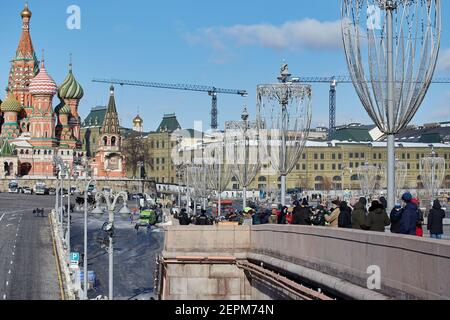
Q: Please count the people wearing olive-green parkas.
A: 2